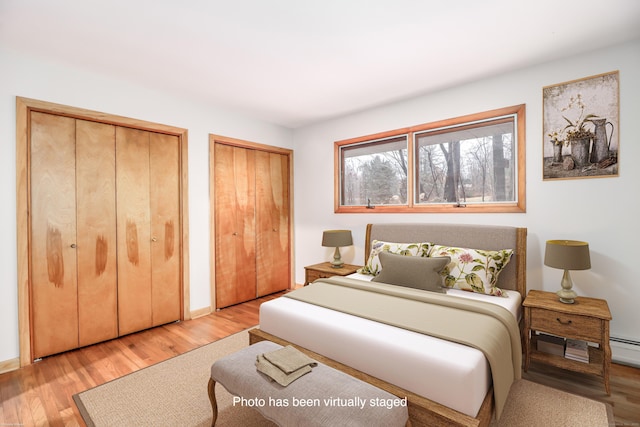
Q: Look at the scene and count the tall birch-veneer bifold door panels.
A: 8